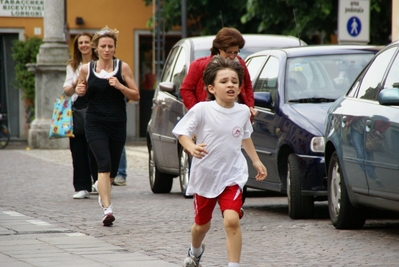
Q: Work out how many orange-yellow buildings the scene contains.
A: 1